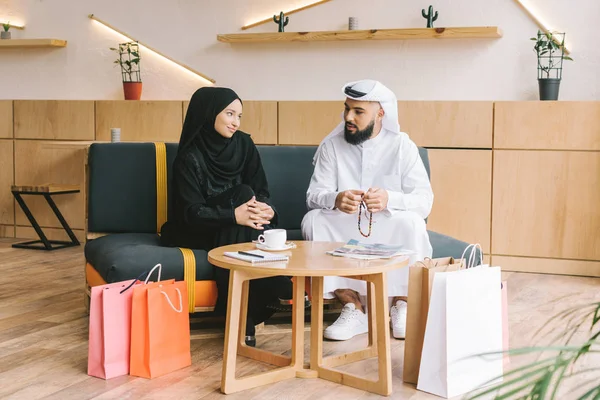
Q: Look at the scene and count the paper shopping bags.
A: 5